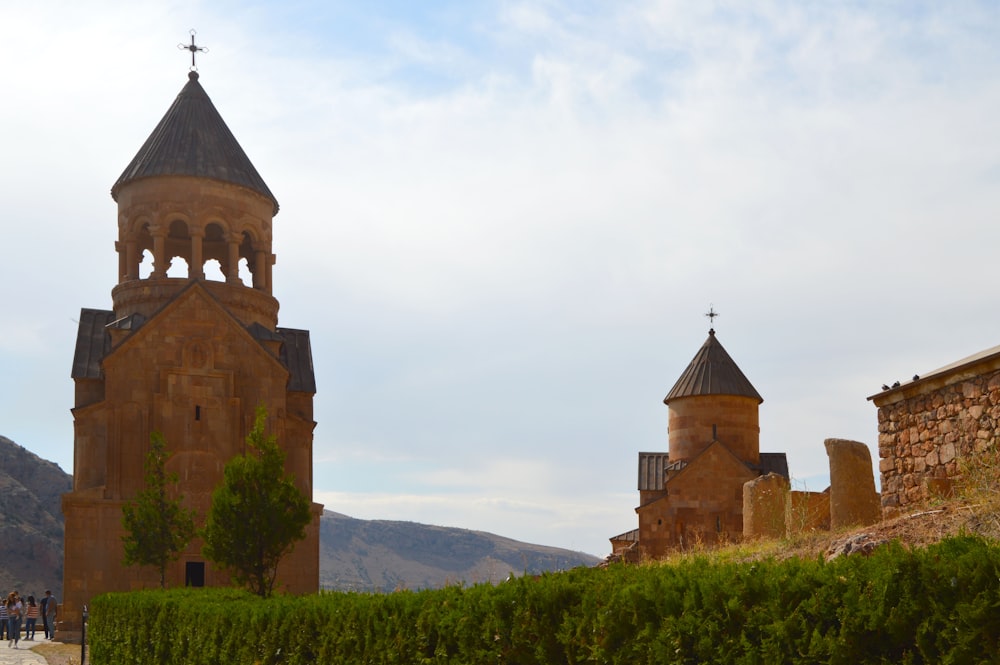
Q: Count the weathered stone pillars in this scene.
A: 2